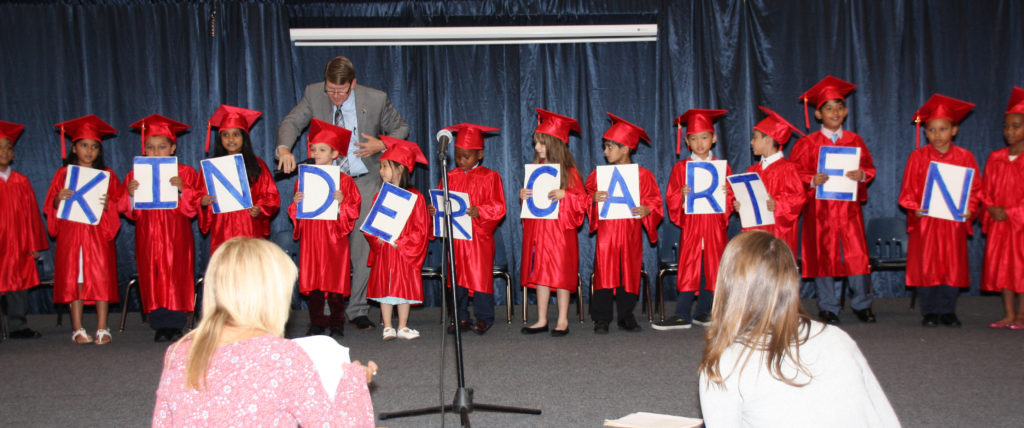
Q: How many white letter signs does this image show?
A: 12